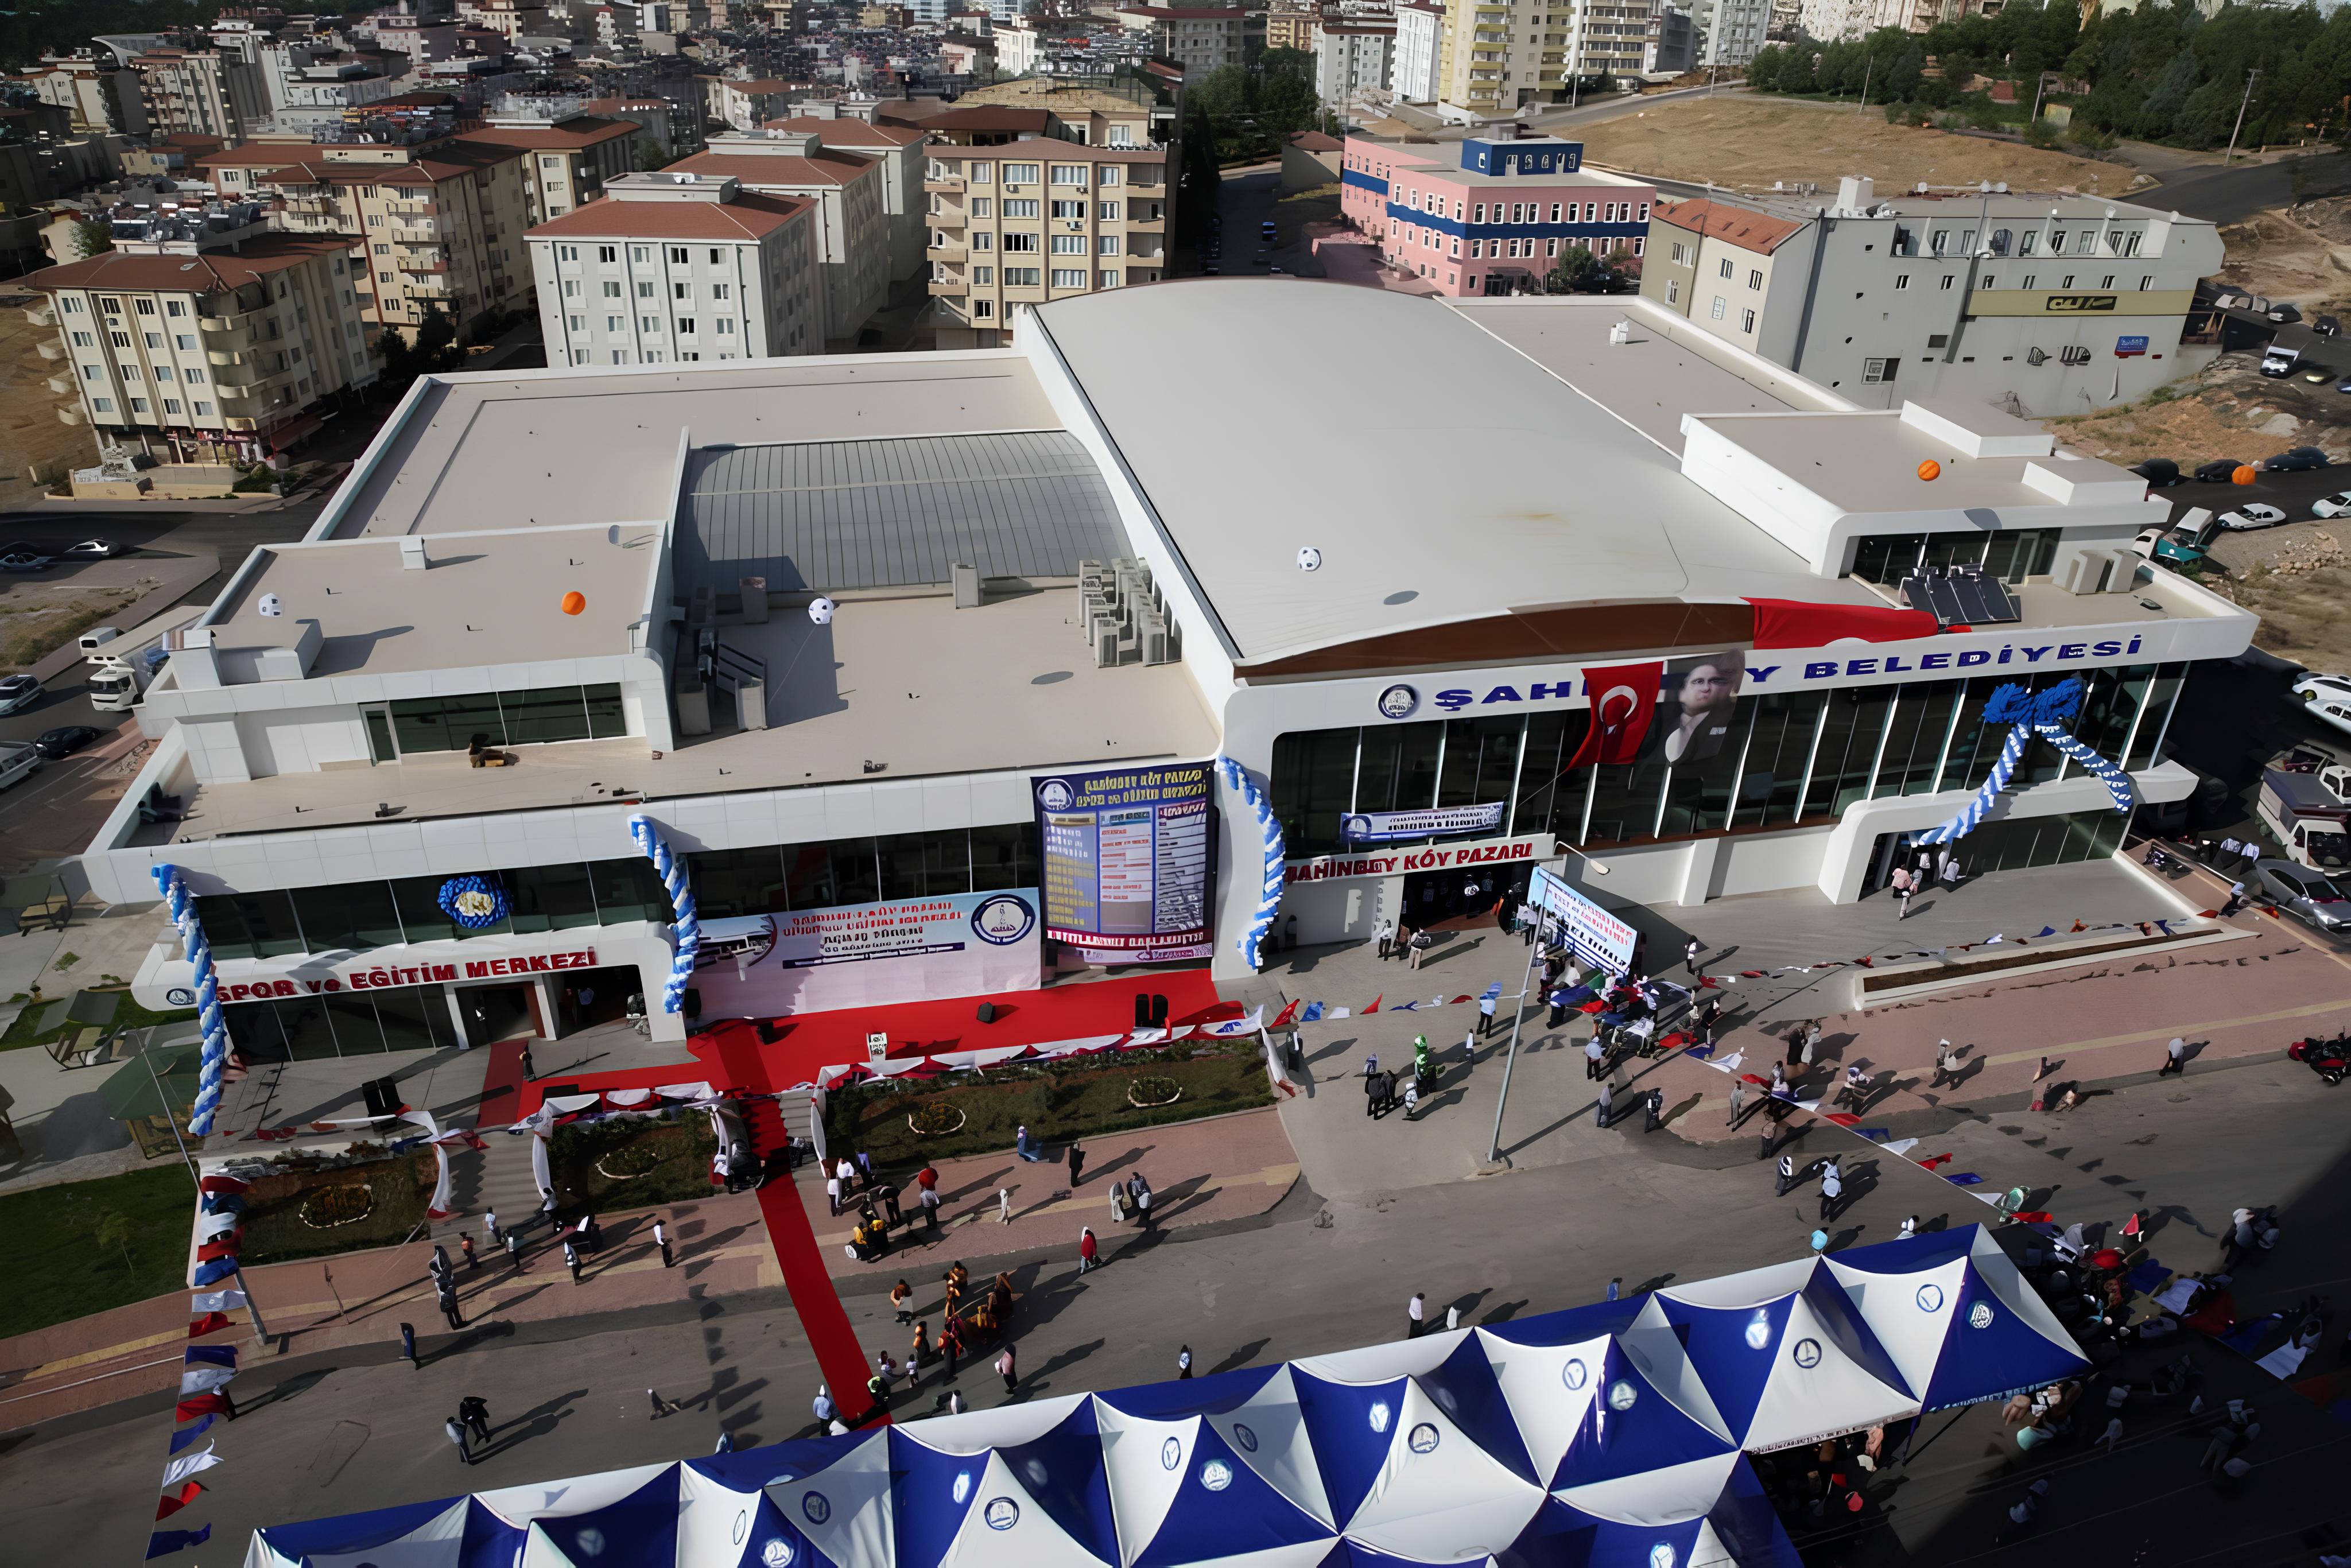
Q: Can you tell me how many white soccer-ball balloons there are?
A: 3